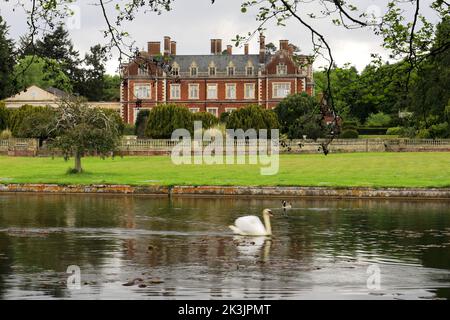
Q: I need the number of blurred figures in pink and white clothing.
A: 0